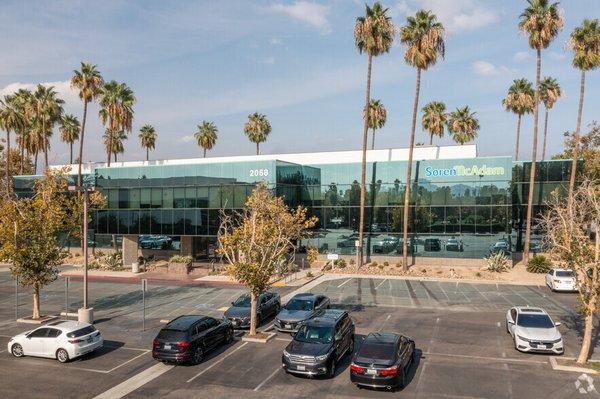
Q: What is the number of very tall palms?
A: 4